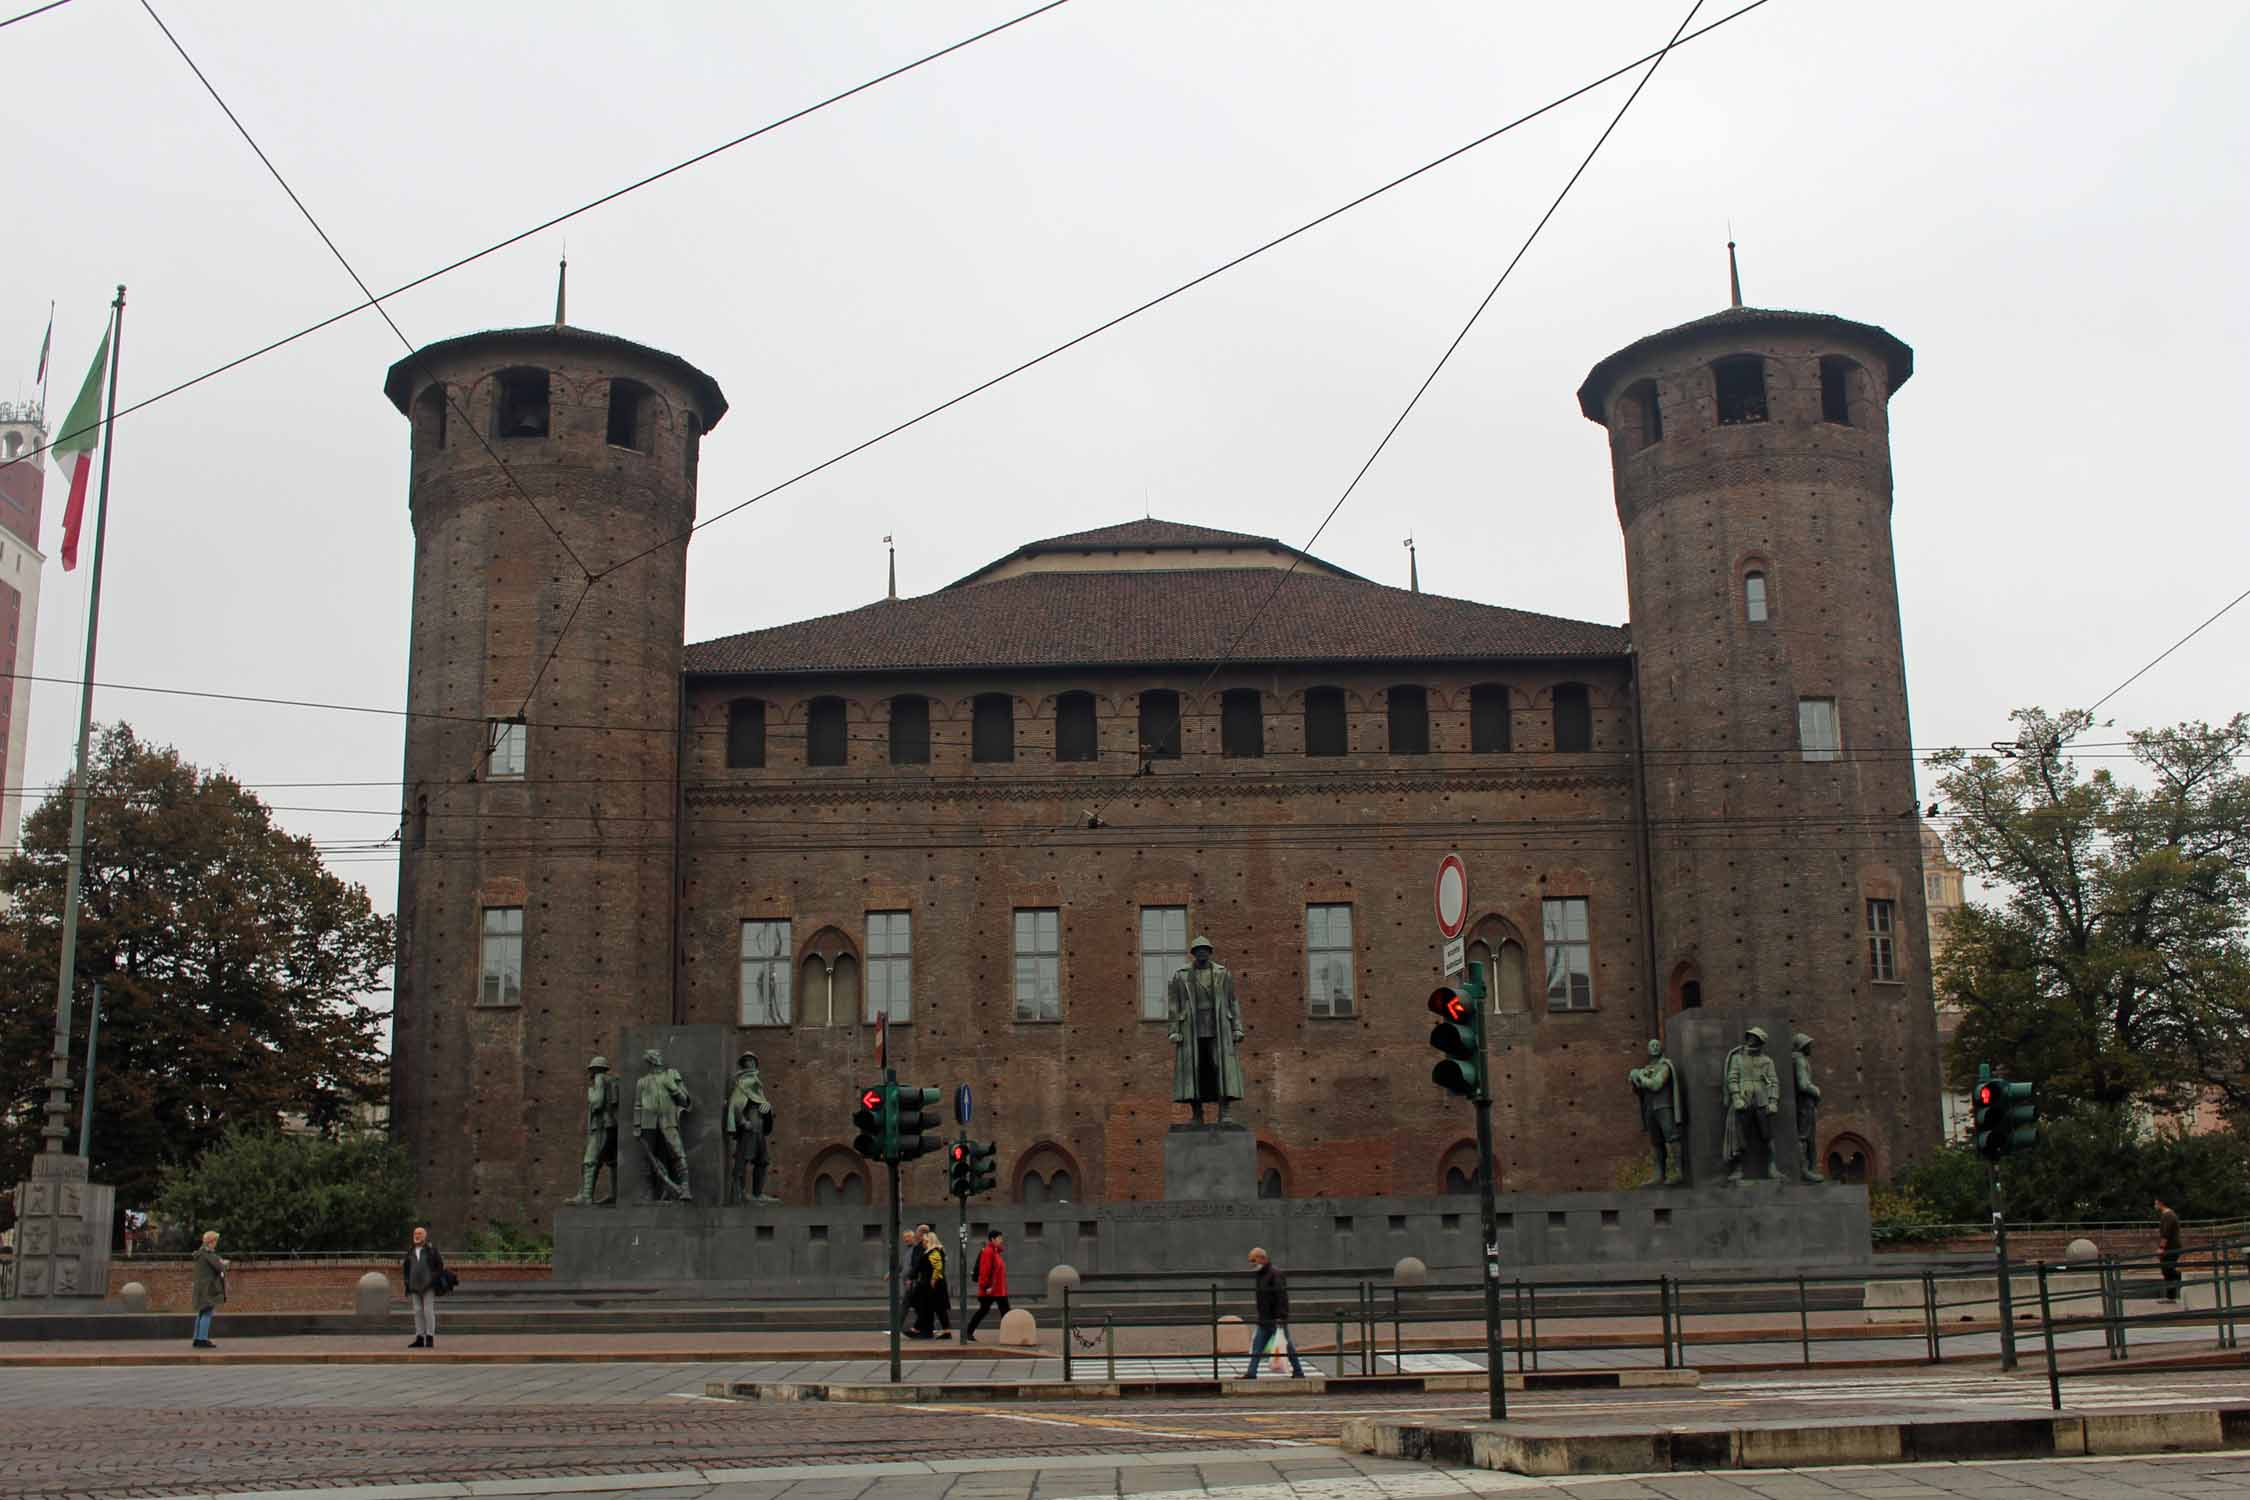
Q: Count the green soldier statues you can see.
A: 7